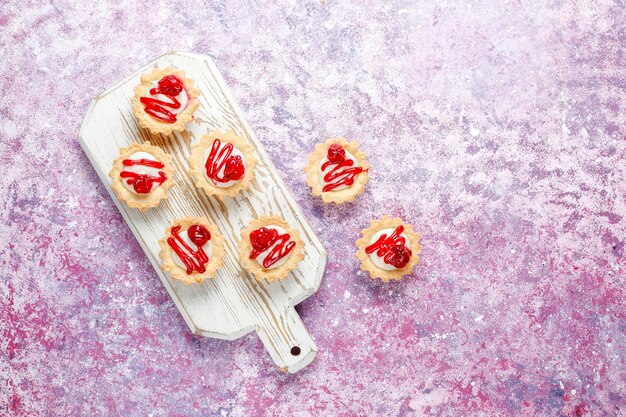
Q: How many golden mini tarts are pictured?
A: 7